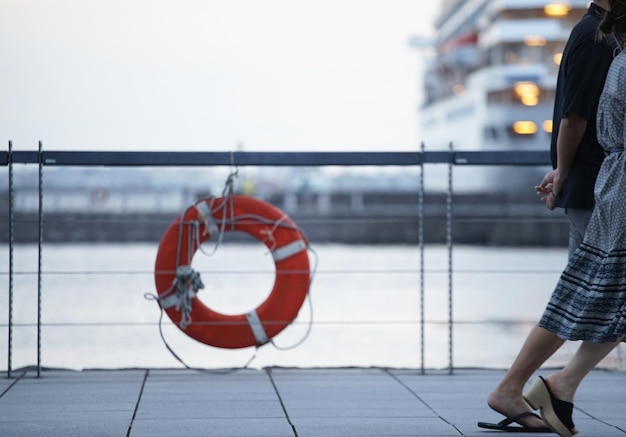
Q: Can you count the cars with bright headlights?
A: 0